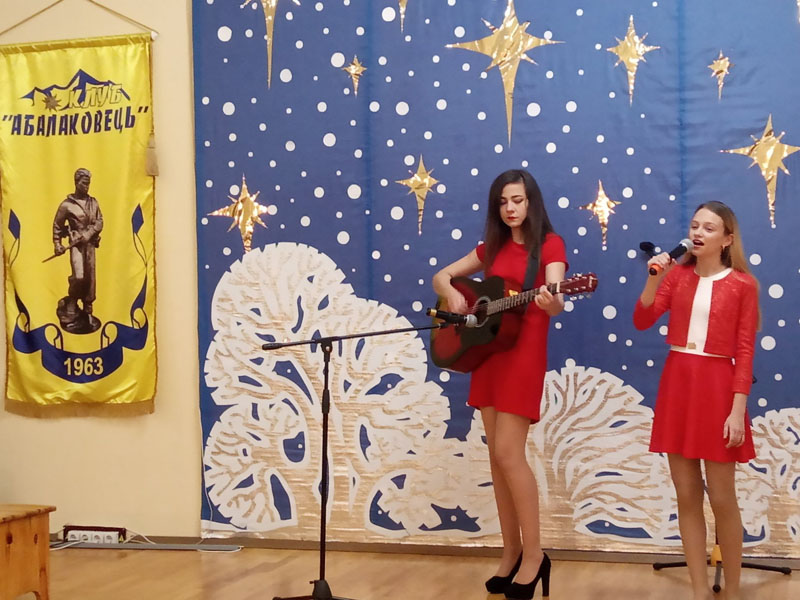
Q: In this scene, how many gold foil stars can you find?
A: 10